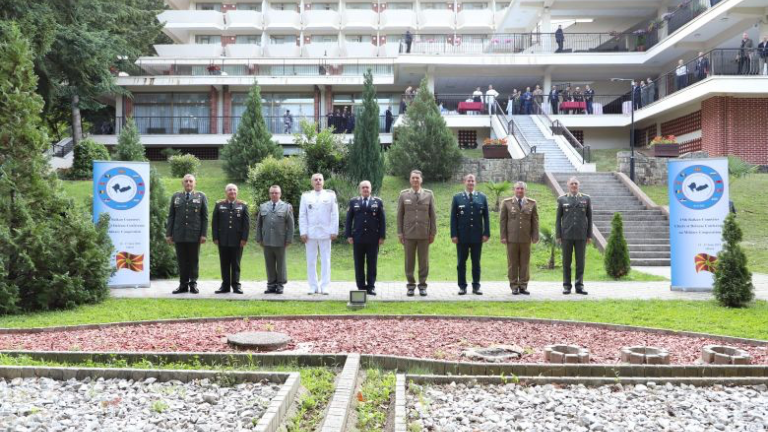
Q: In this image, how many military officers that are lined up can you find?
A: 9